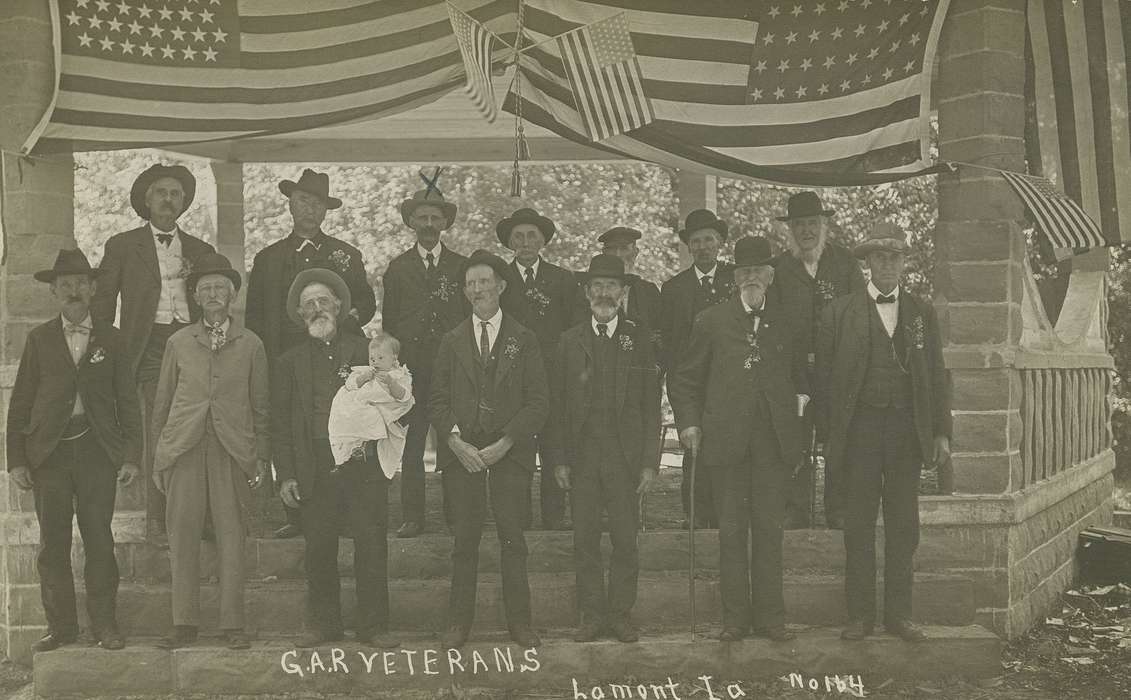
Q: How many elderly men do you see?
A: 14